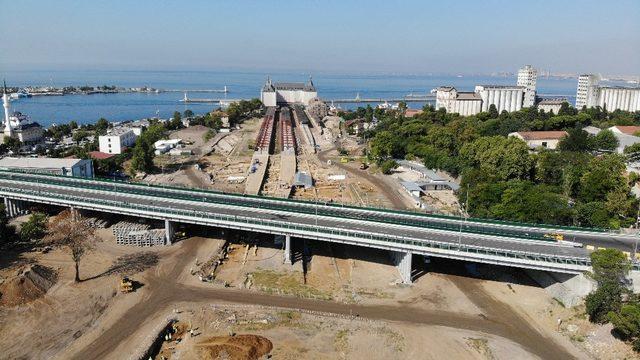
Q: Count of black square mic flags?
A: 0